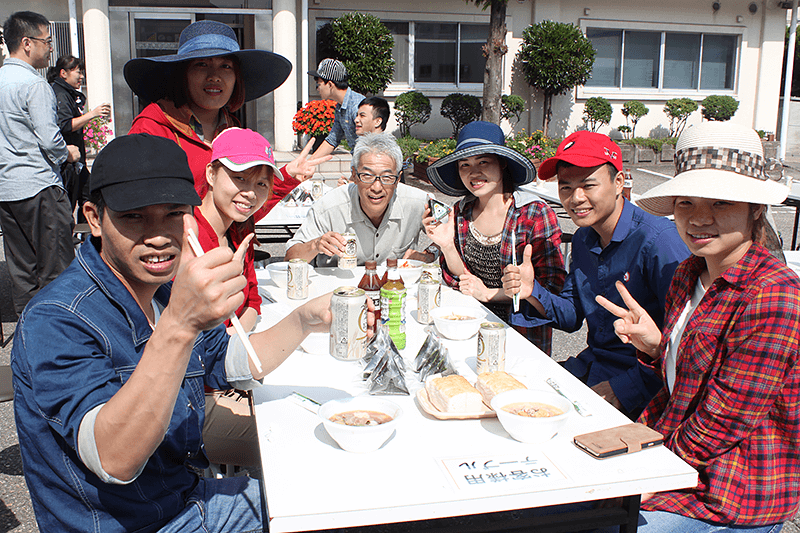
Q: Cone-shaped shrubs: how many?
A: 0